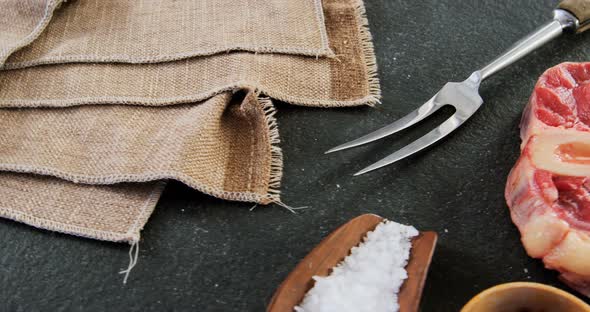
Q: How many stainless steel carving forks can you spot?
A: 1